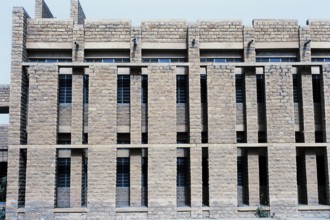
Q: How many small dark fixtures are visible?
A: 5